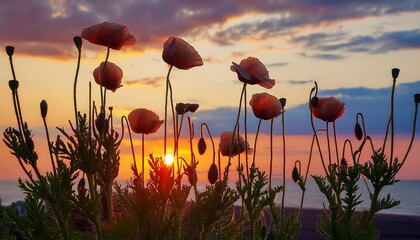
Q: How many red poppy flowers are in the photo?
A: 8